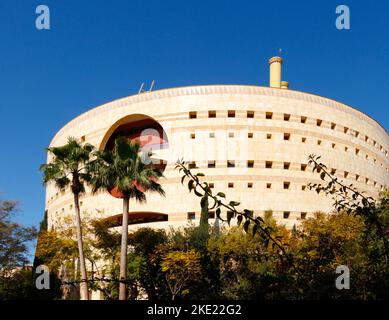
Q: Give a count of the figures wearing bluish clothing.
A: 0